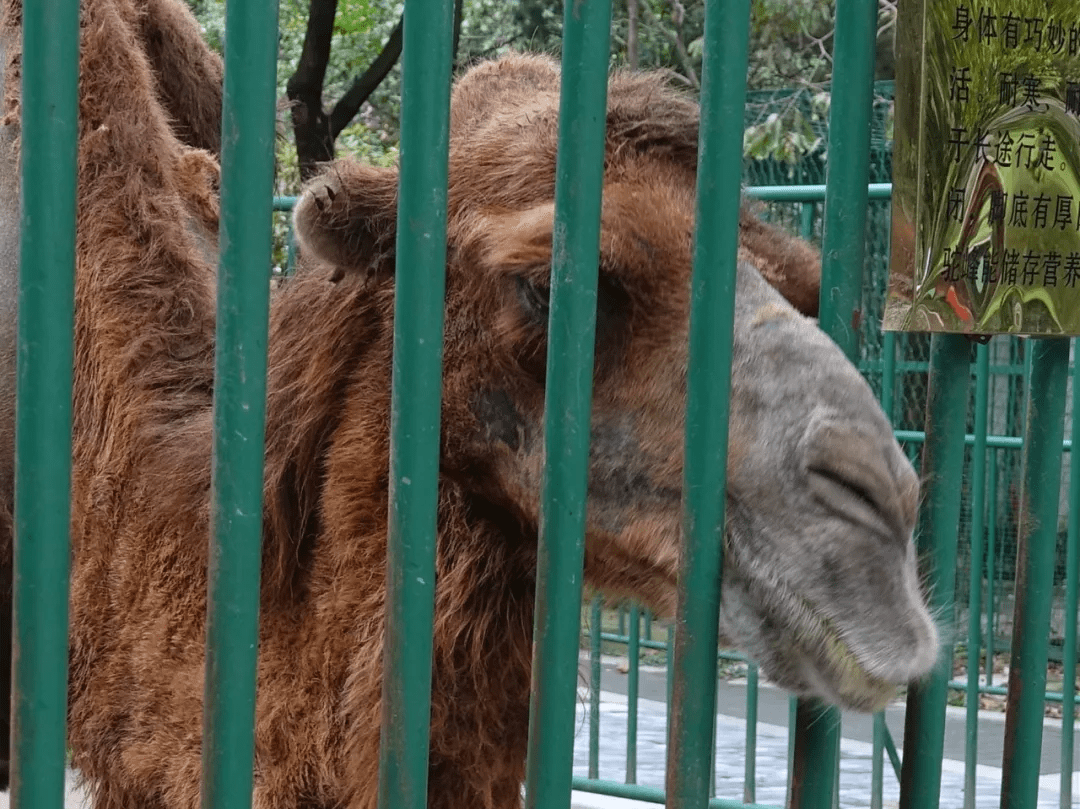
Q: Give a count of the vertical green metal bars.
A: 8